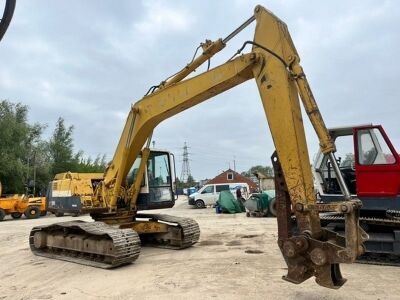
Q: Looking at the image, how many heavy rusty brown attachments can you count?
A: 1